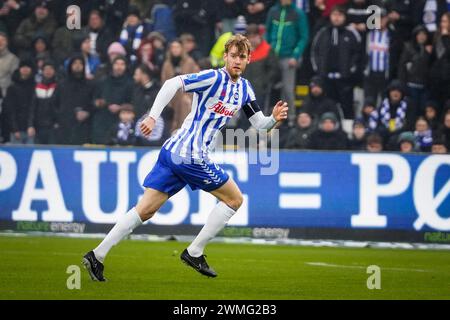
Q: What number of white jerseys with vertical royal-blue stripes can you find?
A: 2